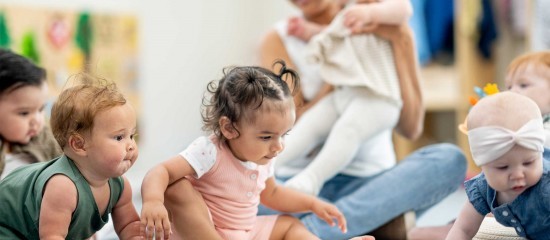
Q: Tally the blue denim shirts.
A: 1